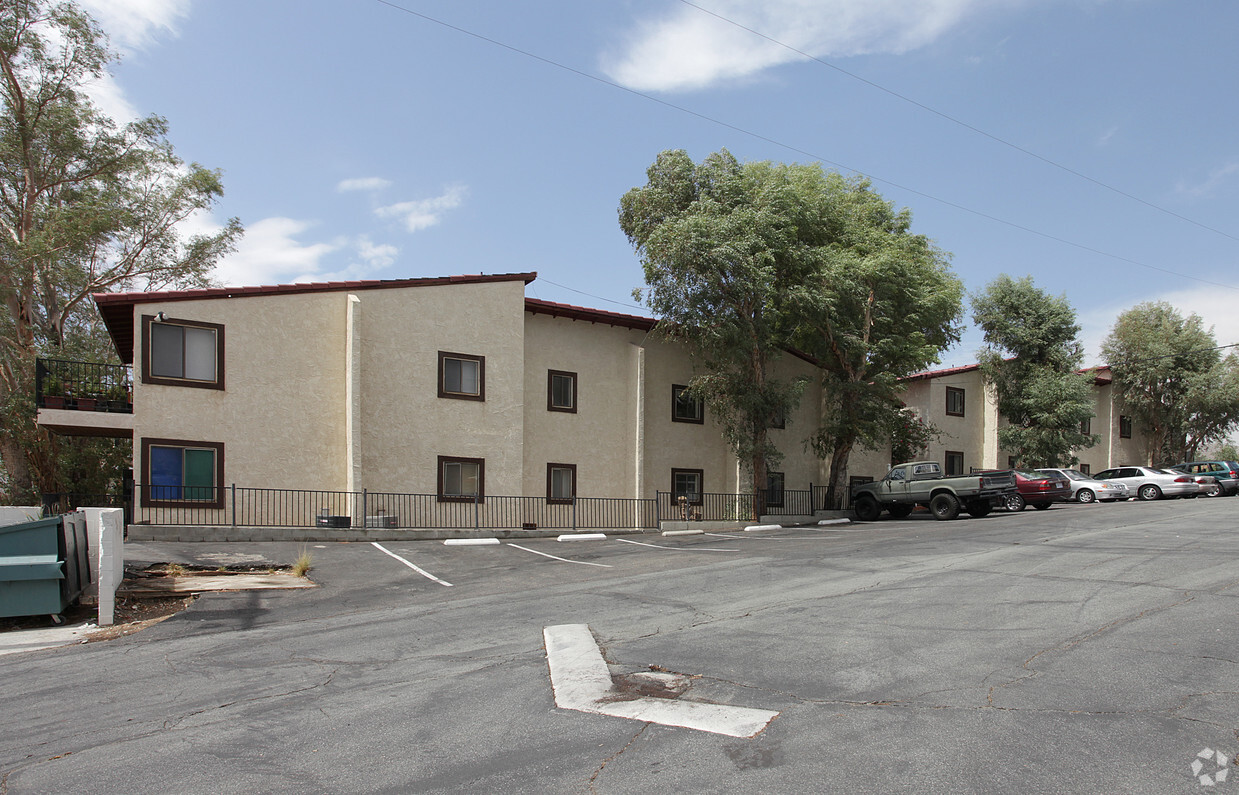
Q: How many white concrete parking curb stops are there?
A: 5